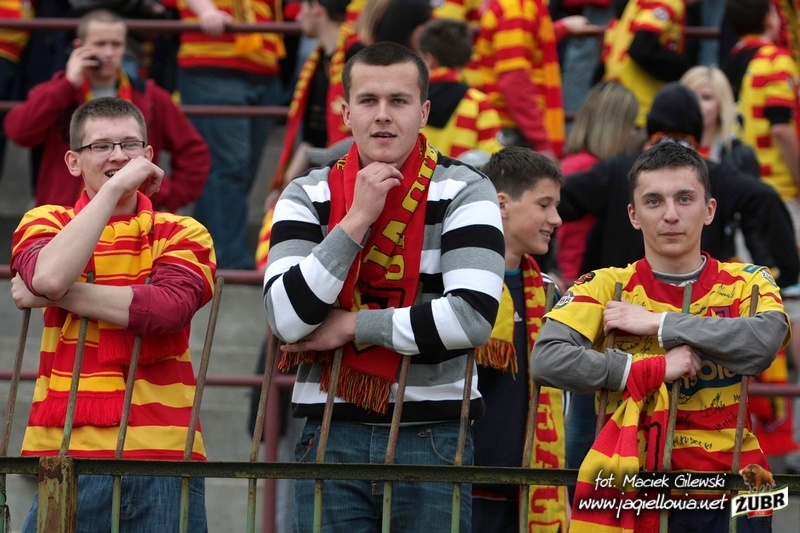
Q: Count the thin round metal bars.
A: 12